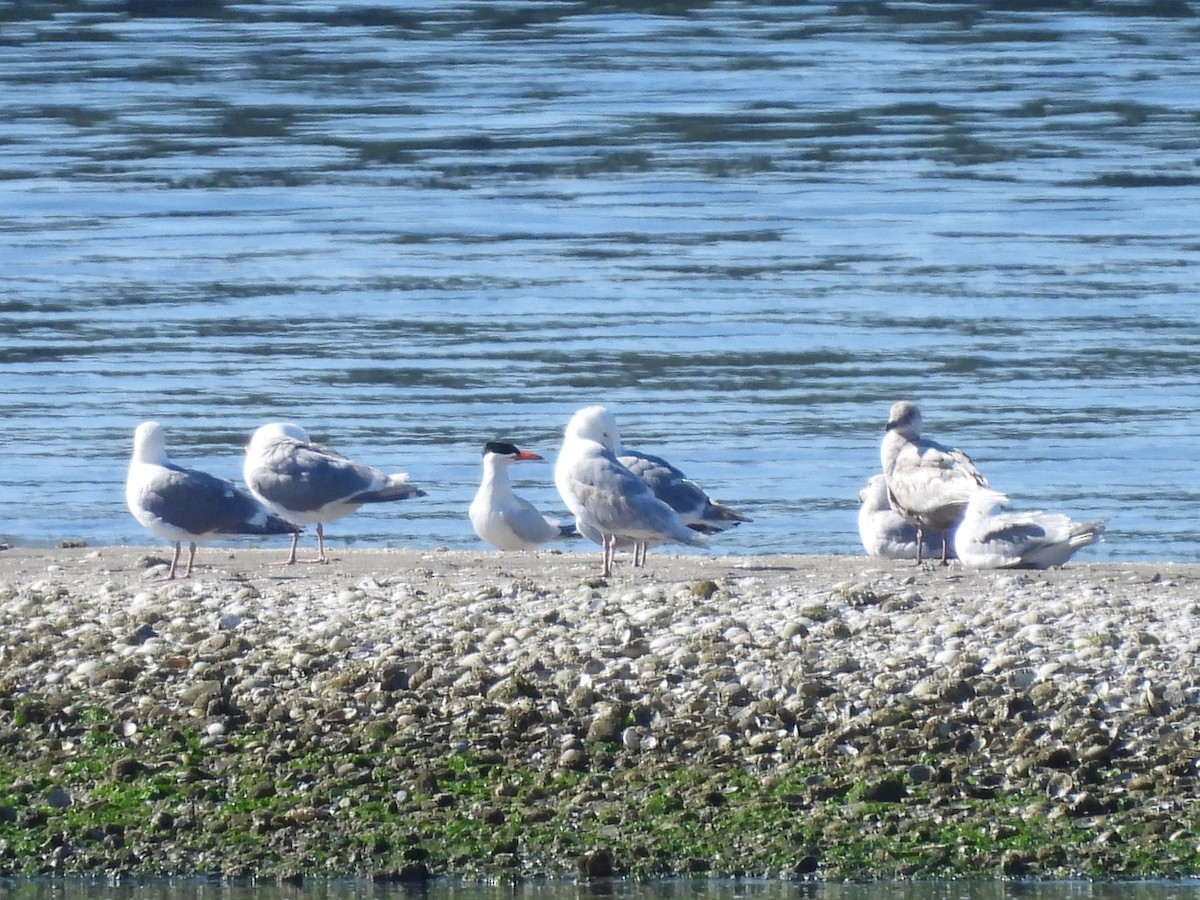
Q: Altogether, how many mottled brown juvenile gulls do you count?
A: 1